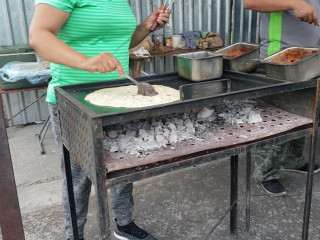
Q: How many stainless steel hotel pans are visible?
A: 3